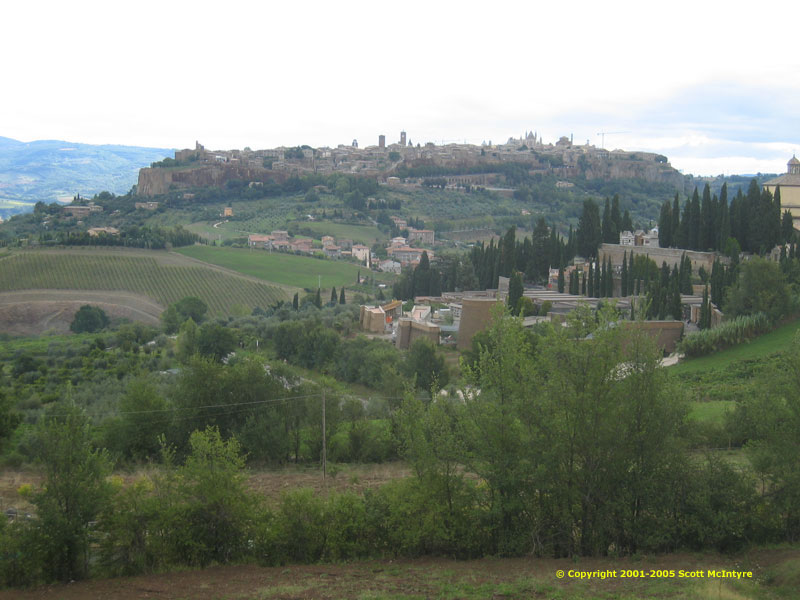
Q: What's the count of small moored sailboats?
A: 0